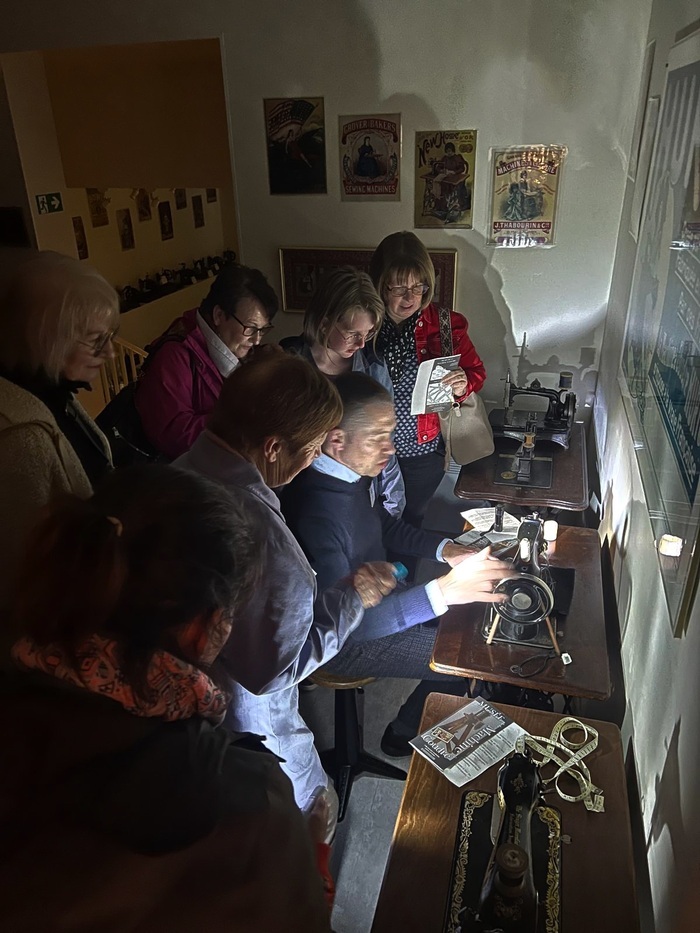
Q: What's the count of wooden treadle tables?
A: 3